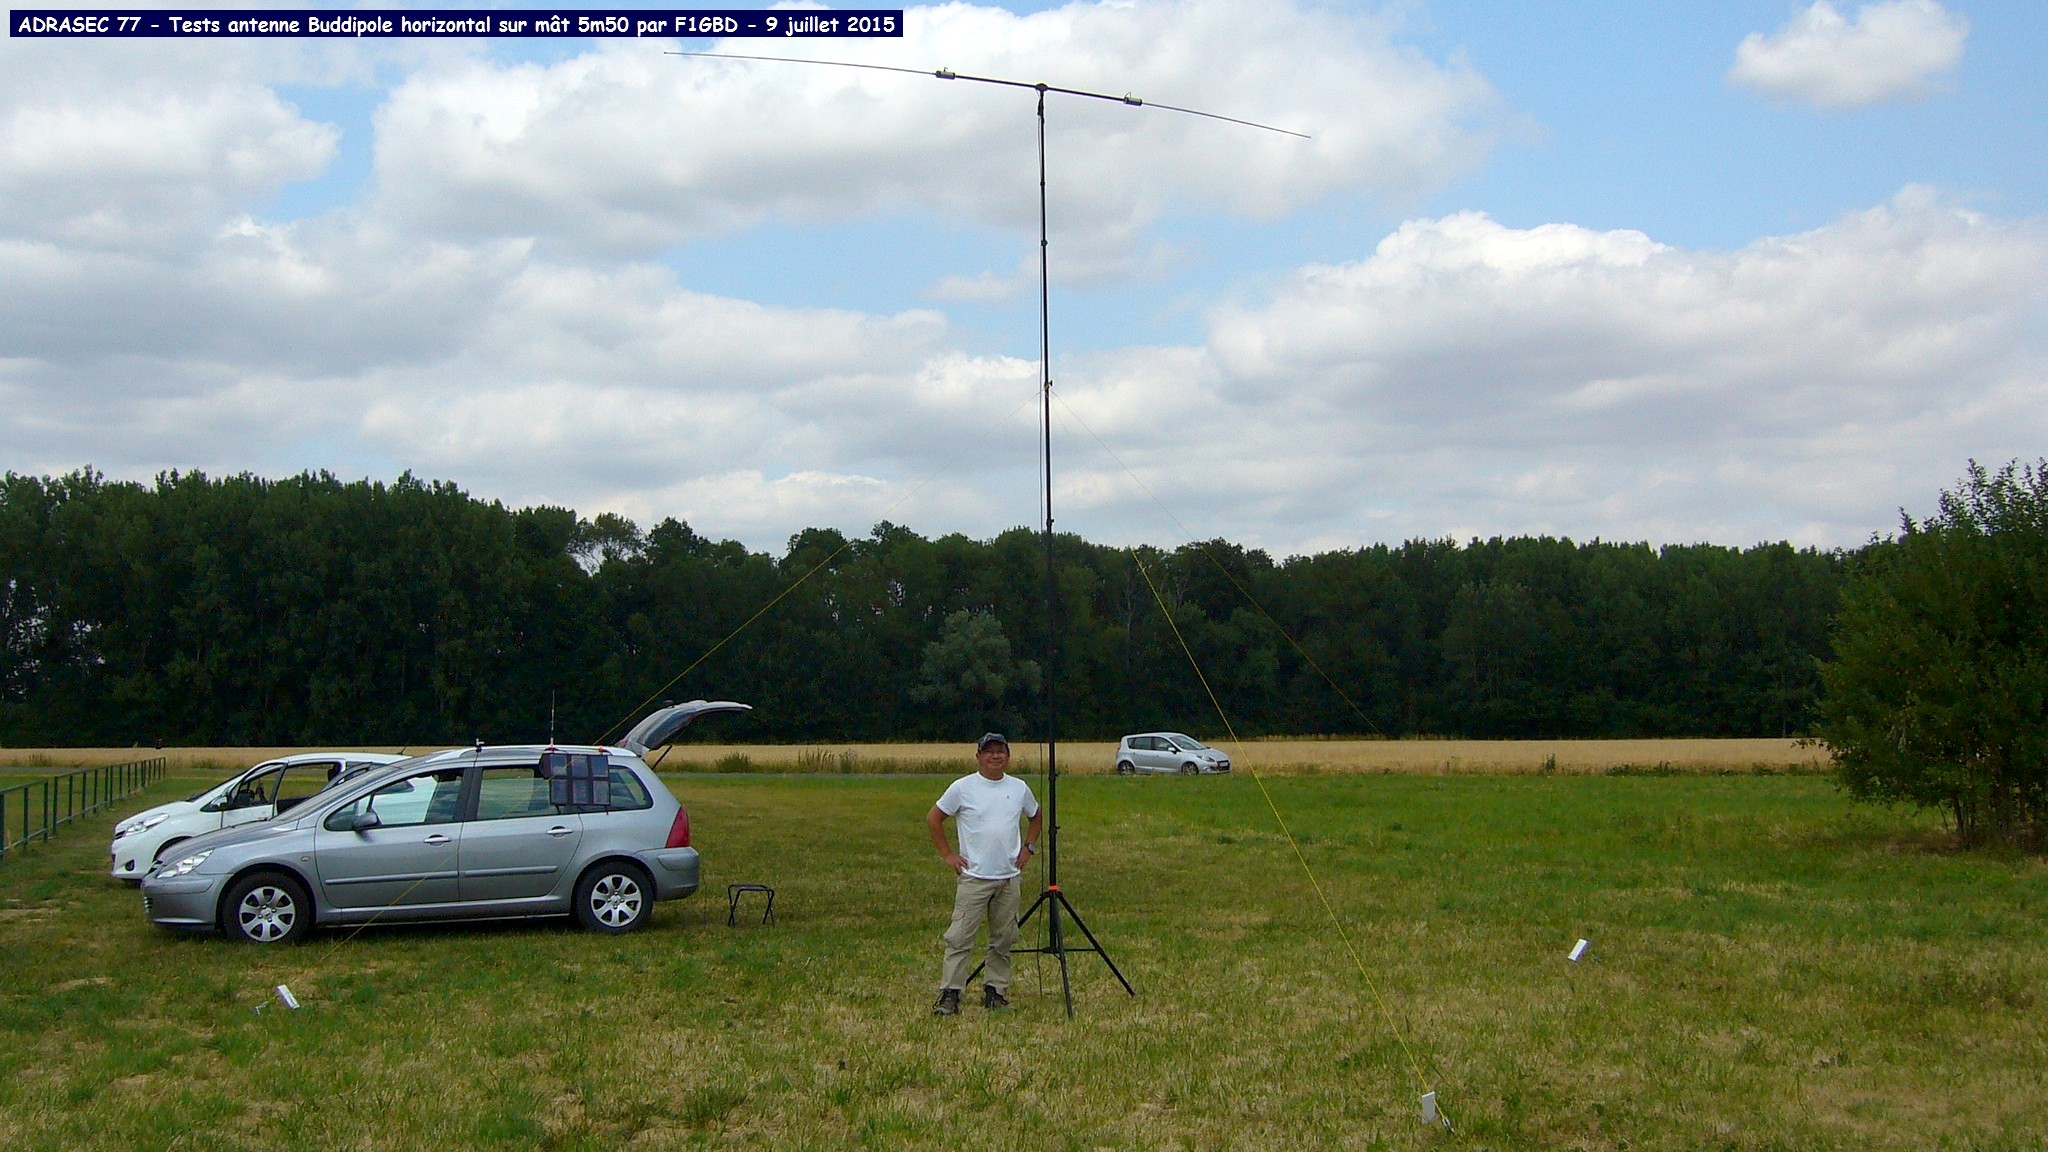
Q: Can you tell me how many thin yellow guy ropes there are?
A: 3